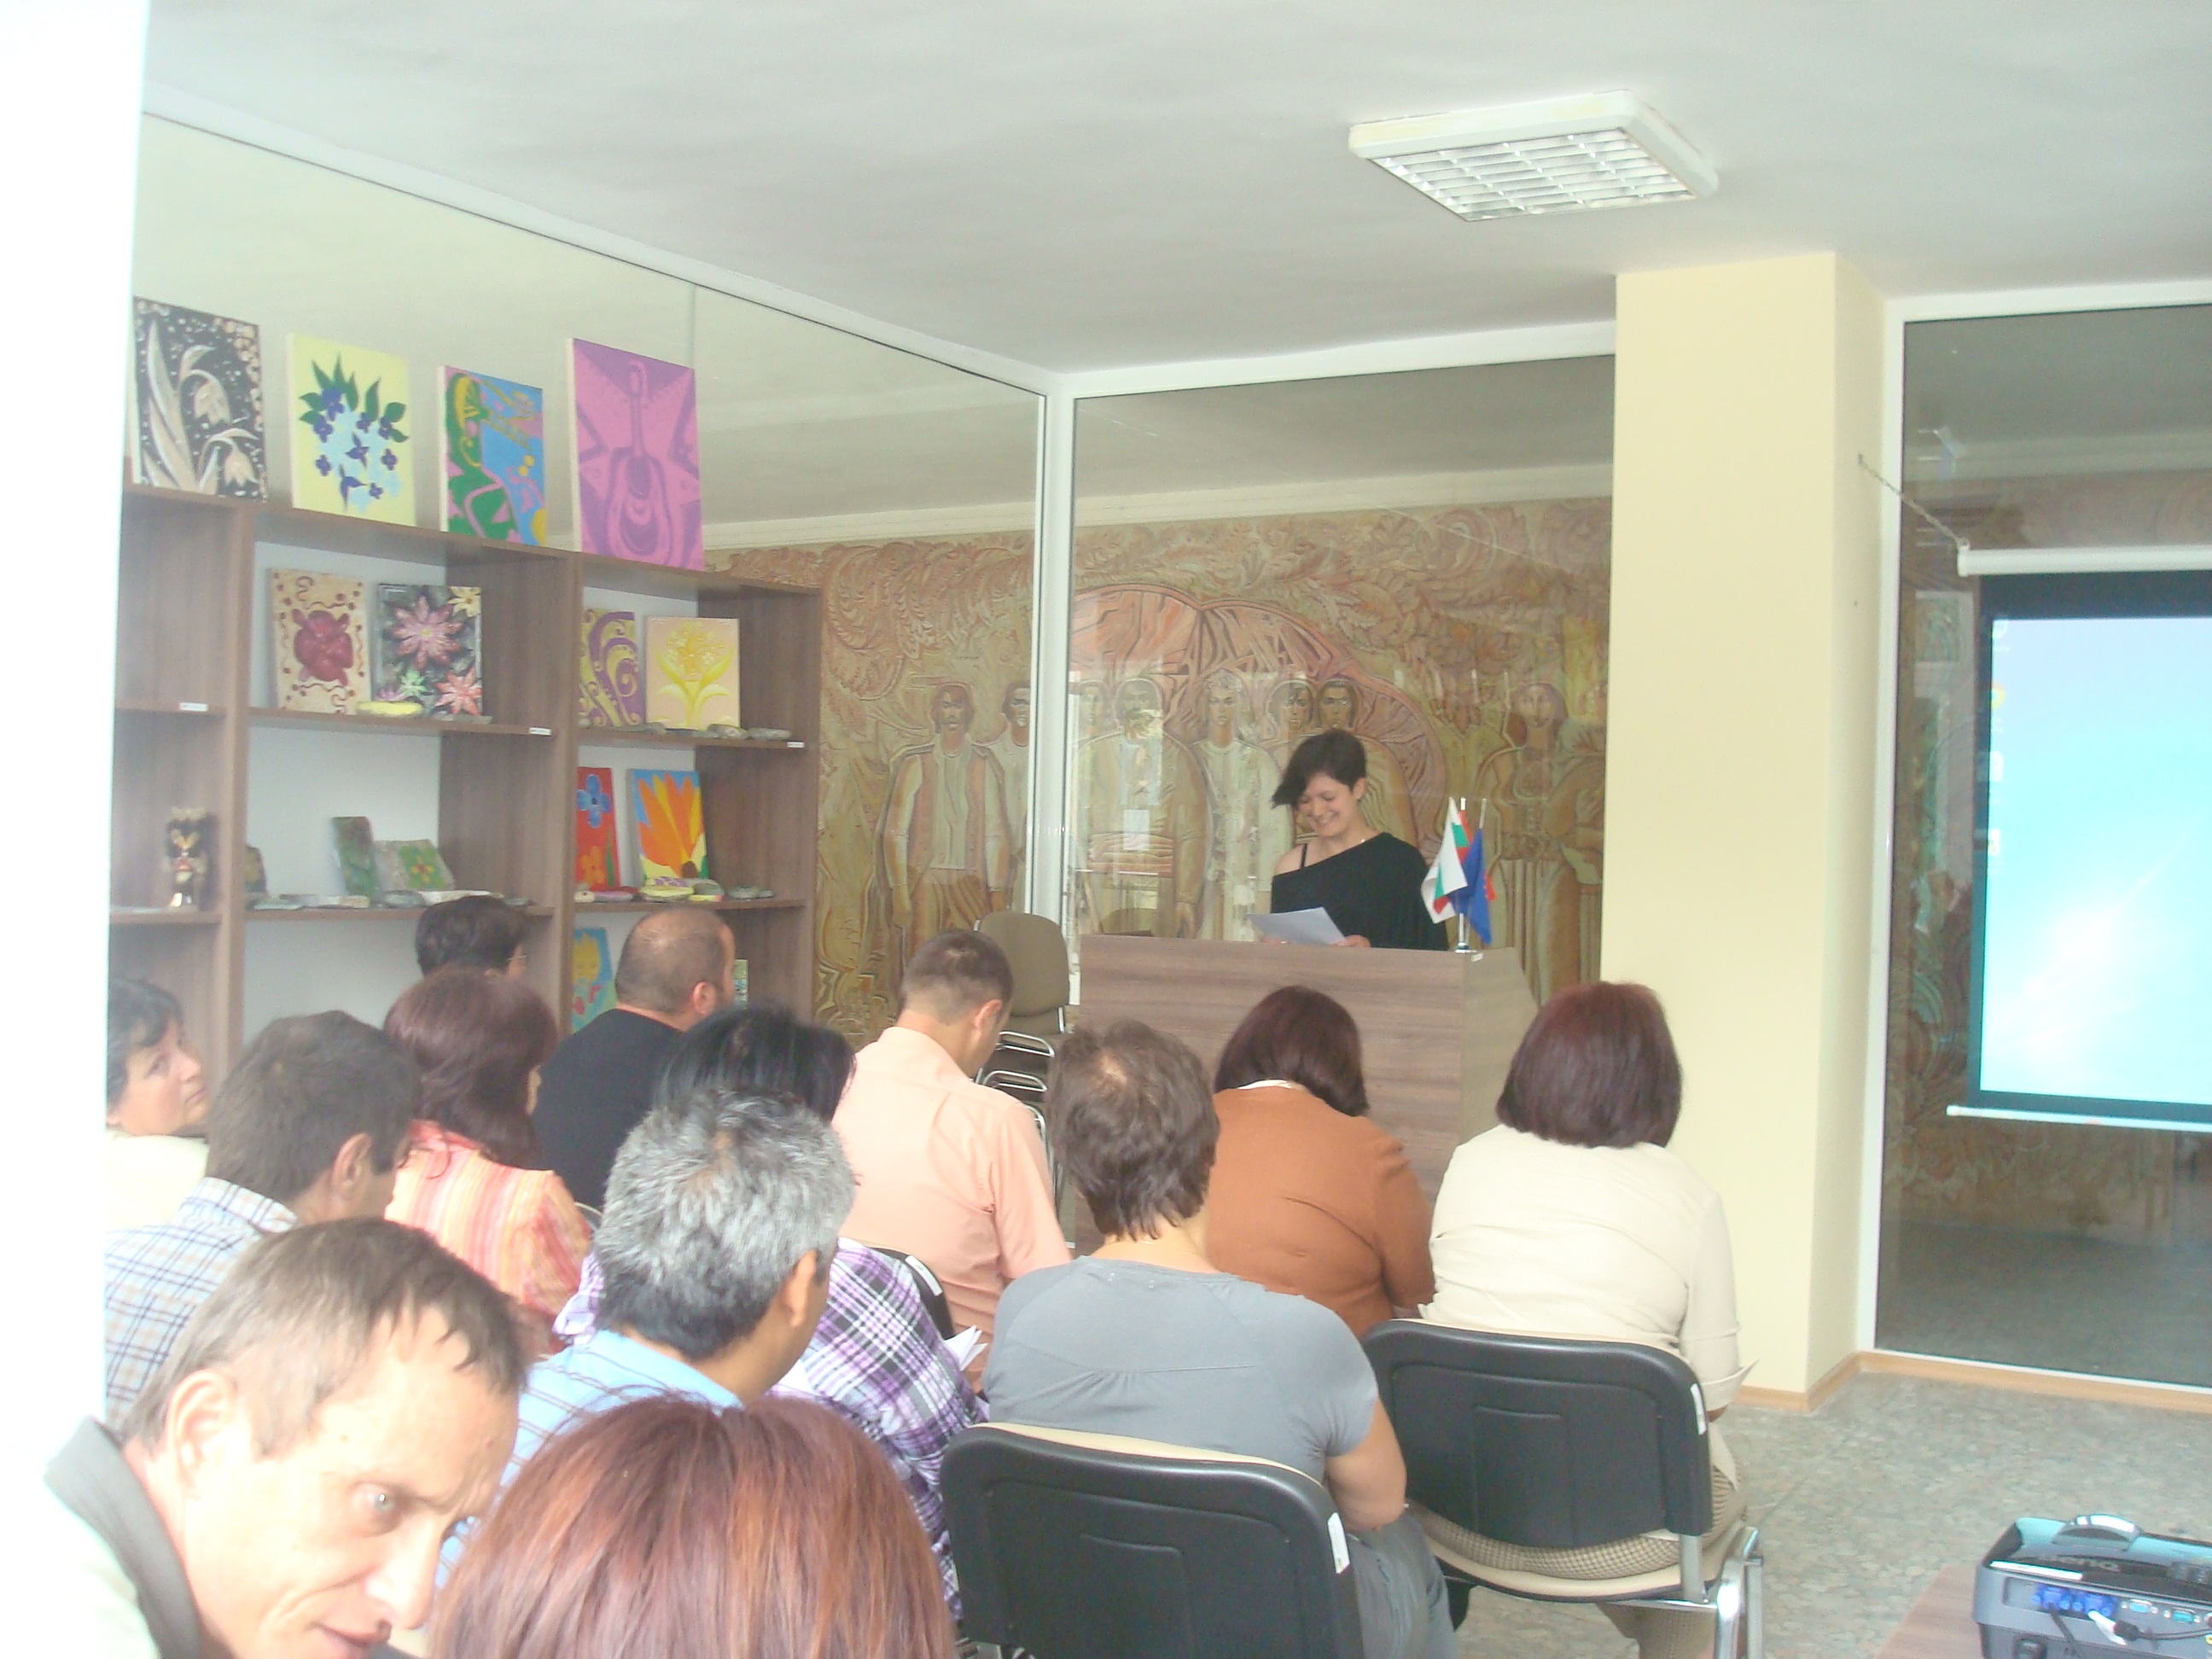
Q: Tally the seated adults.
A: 13